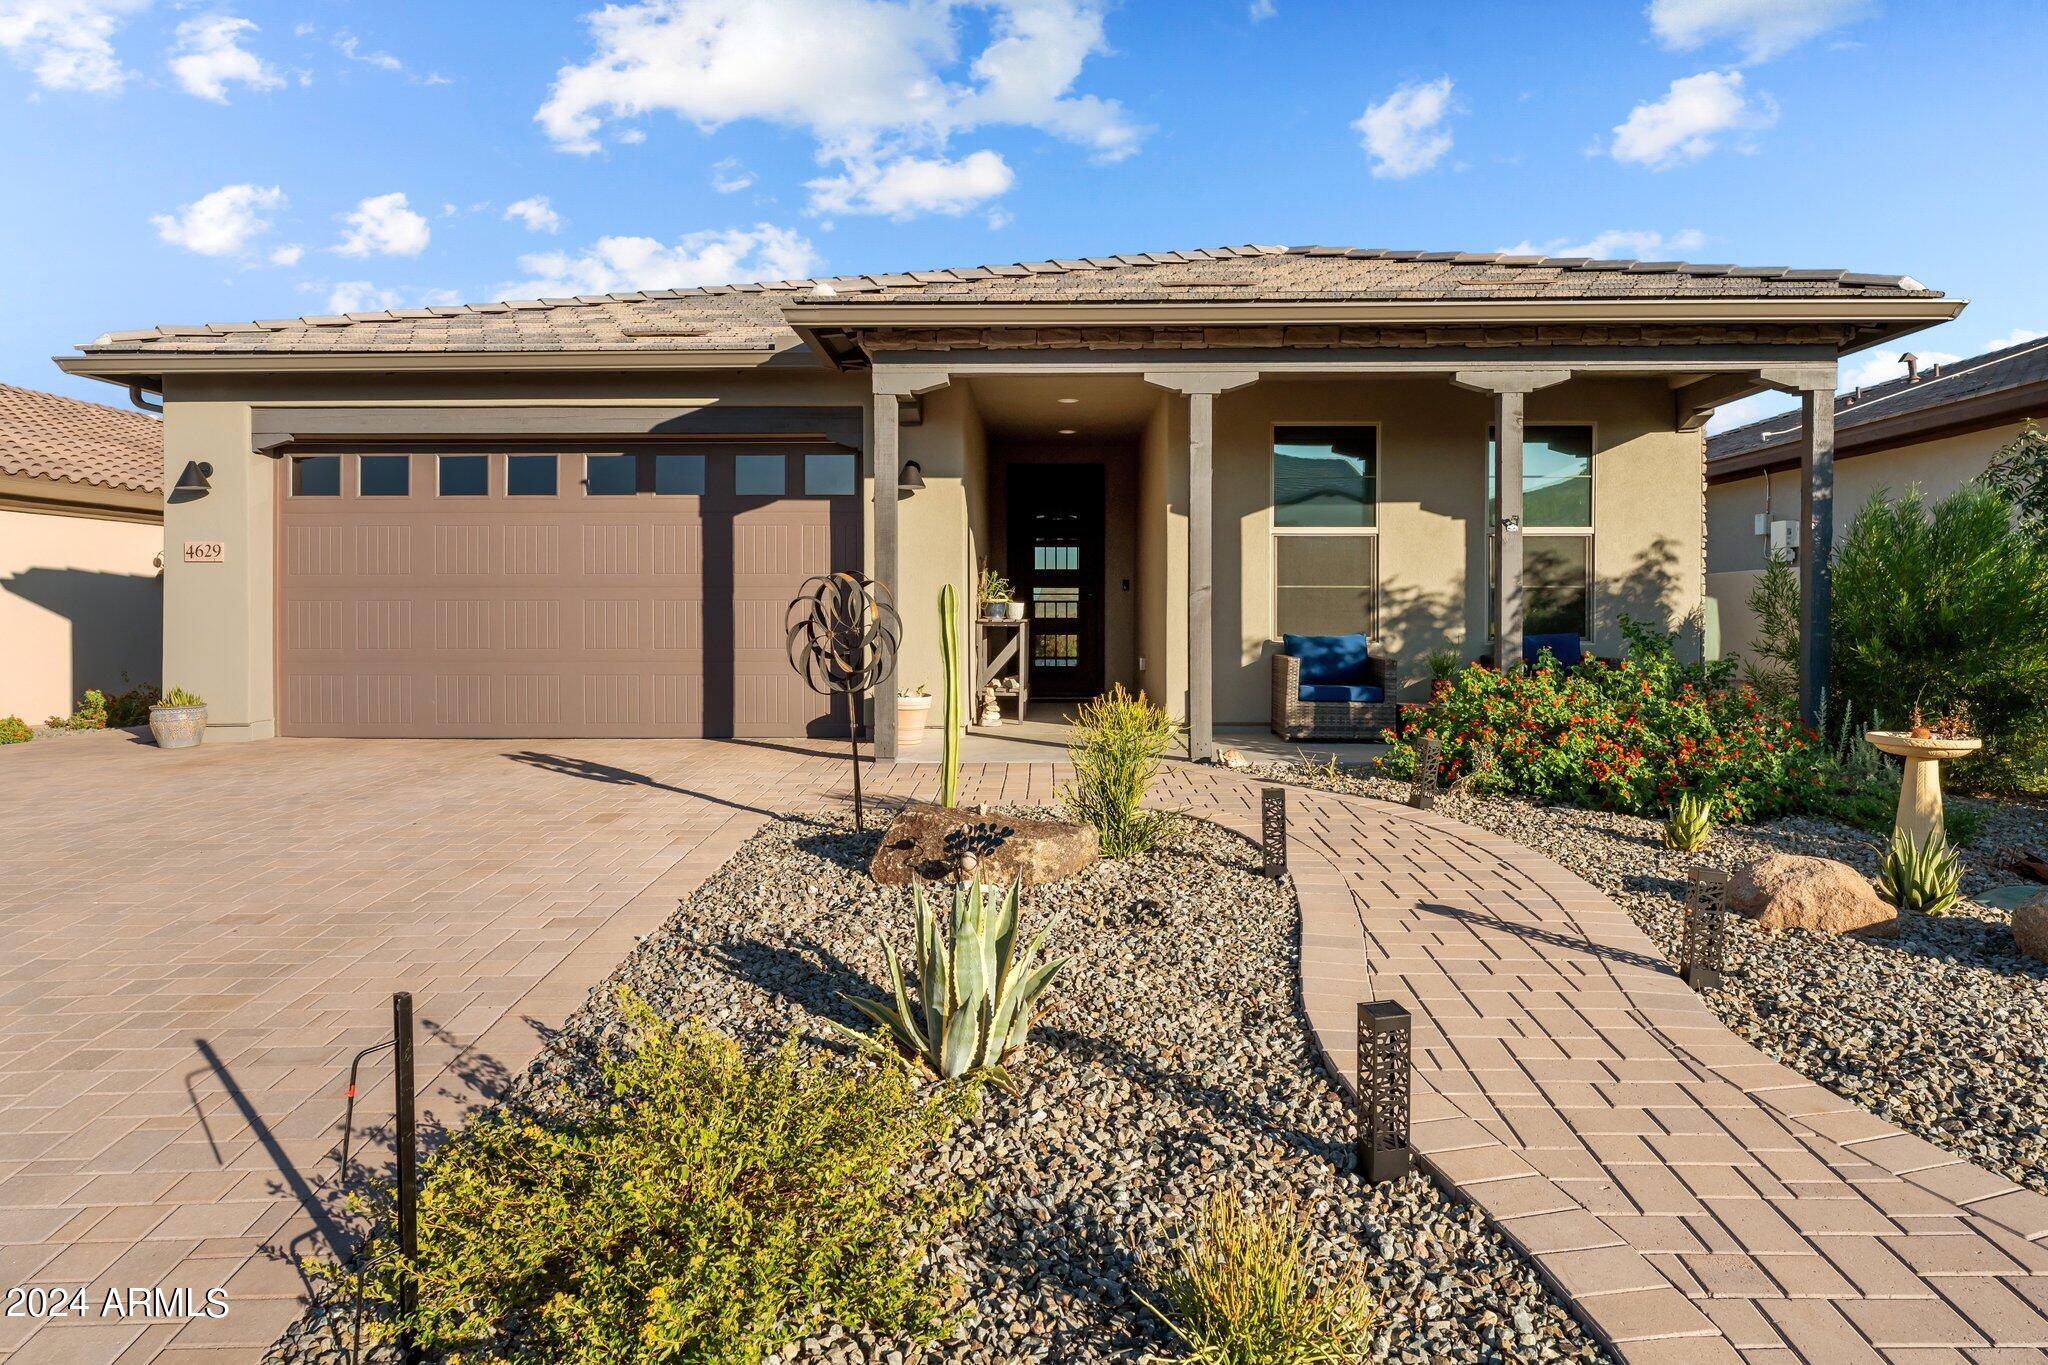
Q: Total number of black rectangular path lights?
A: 4